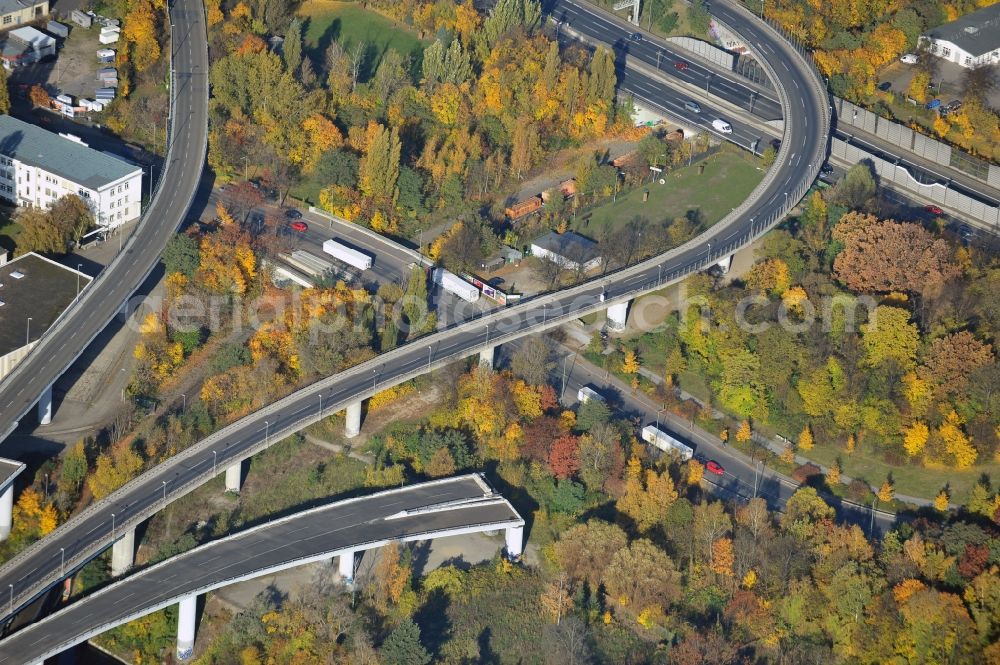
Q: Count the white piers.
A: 11